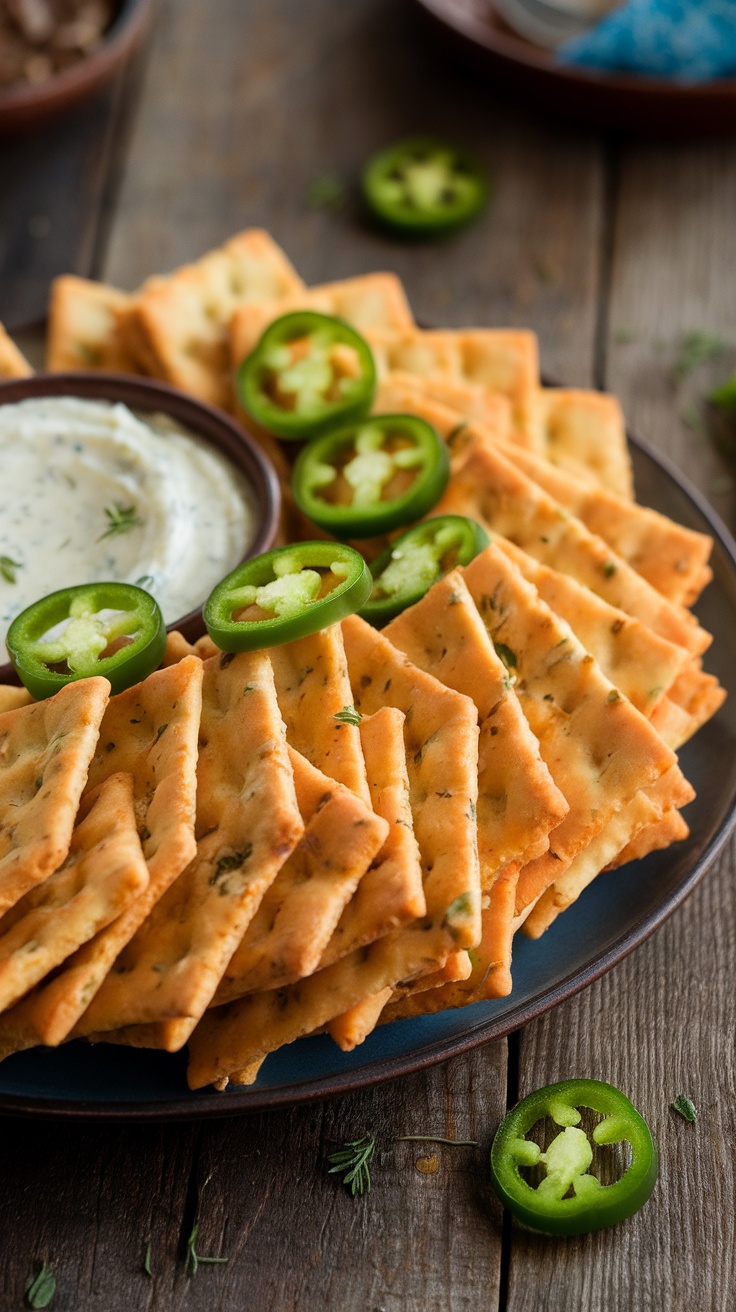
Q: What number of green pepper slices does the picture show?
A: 7